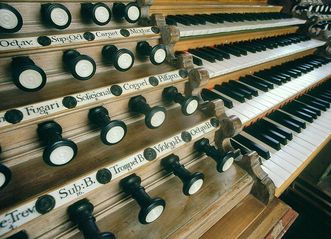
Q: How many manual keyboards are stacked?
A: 4